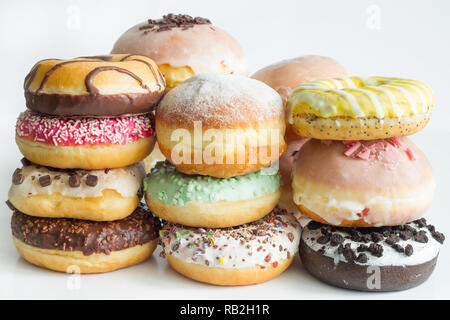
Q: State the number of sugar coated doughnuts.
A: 1